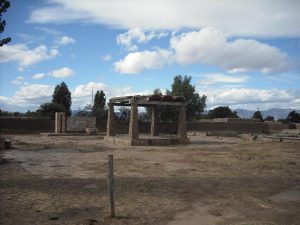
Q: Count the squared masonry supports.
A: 4